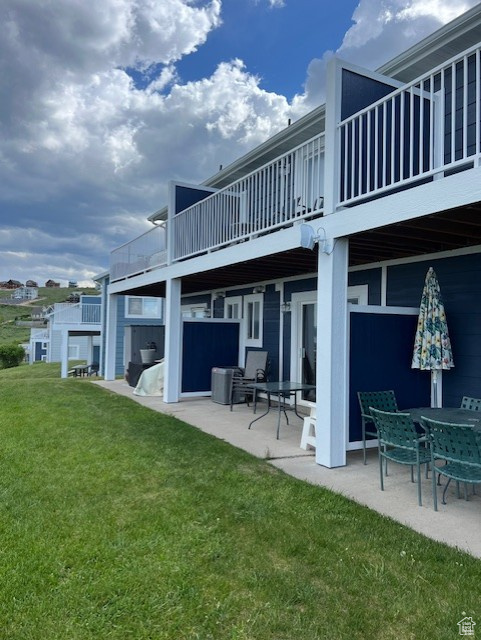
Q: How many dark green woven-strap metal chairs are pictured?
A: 4